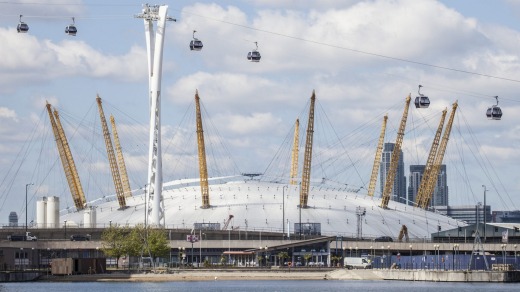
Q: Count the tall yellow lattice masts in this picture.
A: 11